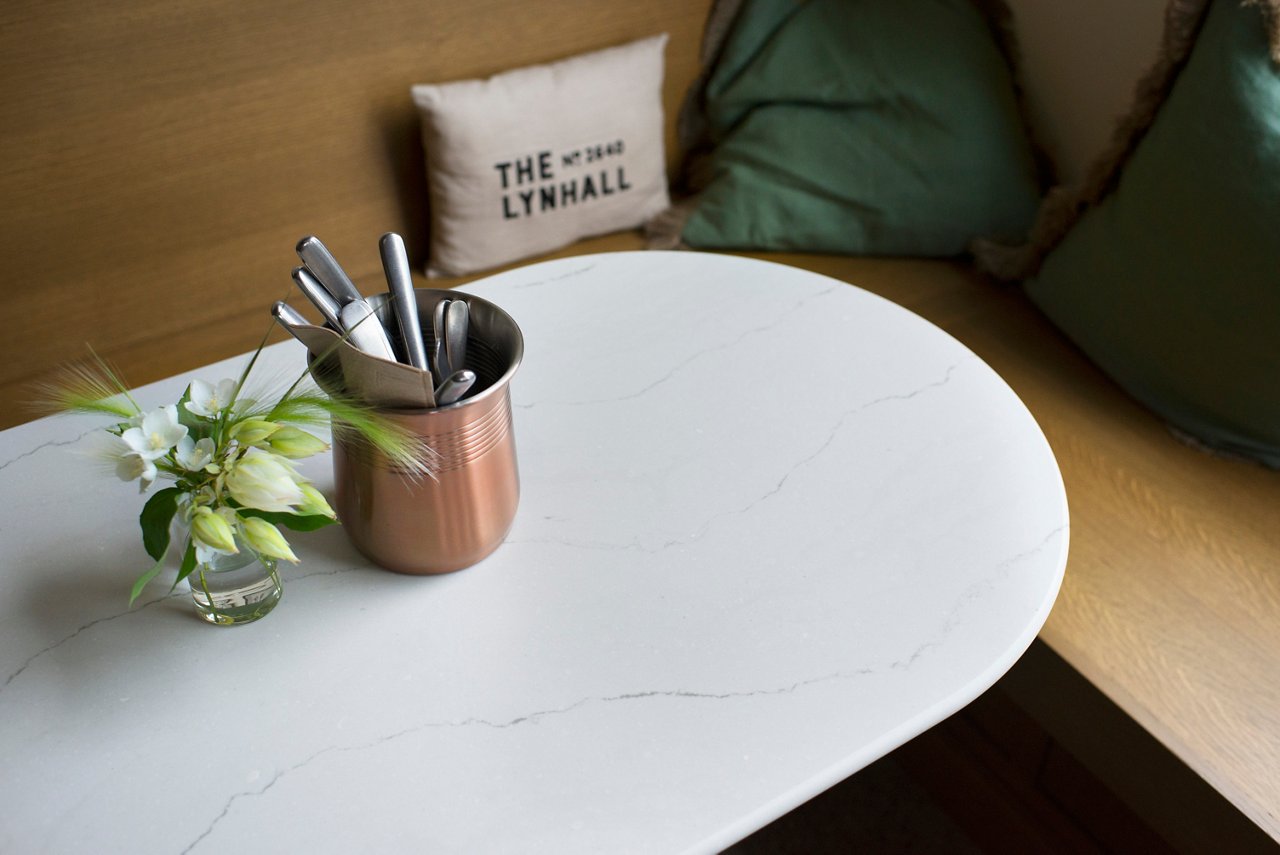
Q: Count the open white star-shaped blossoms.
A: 4